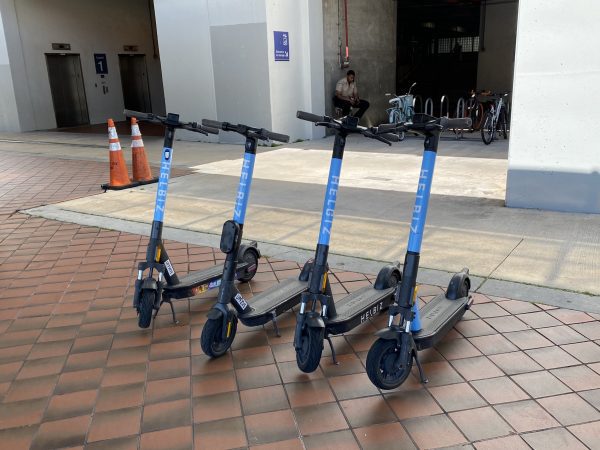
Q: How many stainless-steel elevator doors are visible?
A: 2